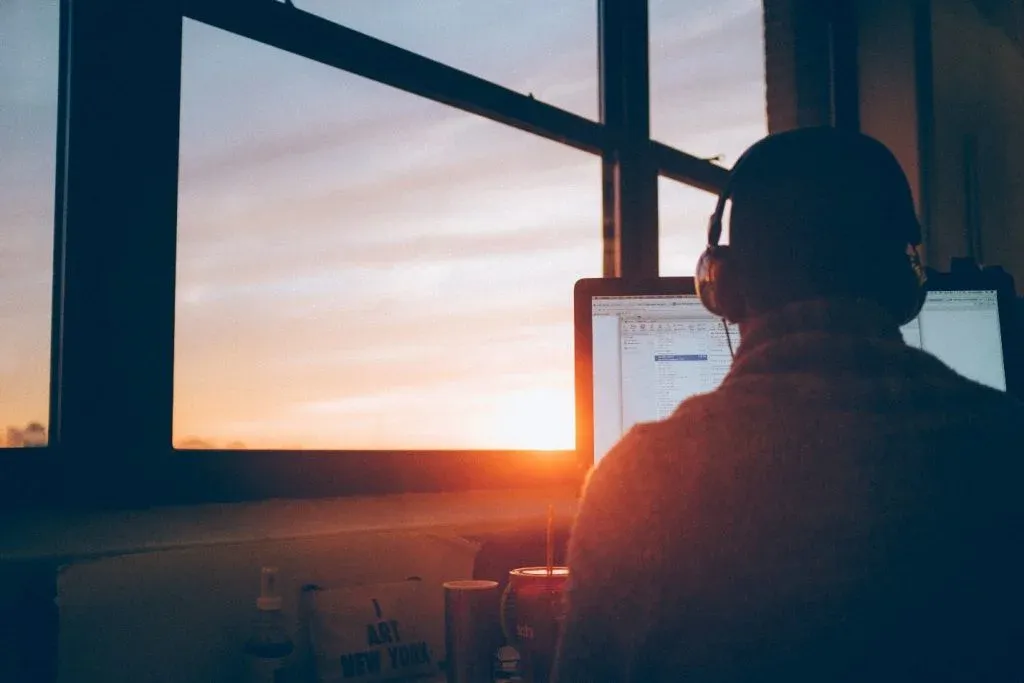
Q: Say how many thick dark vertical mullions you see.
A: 2